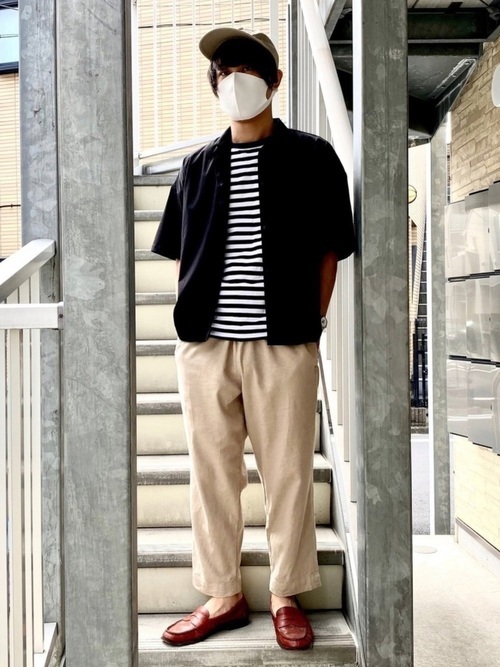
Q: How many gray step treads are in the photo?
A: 9